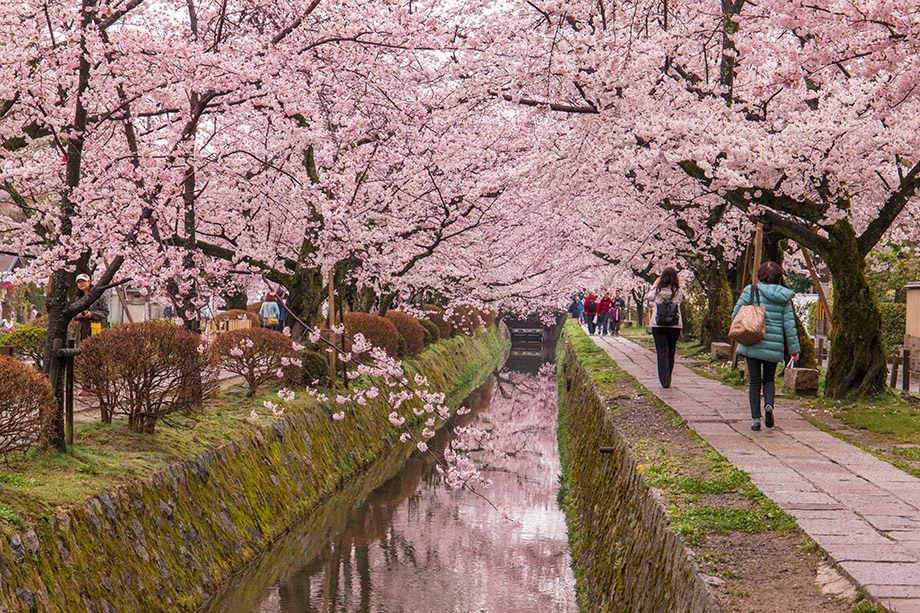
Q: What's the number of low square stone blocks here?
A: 2